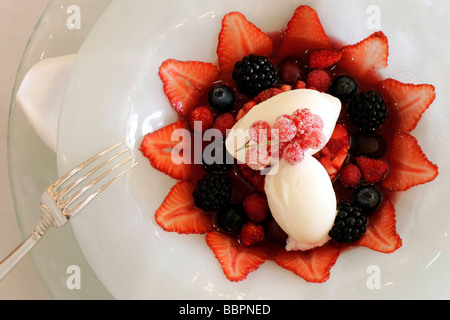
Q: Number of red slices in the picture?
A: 11